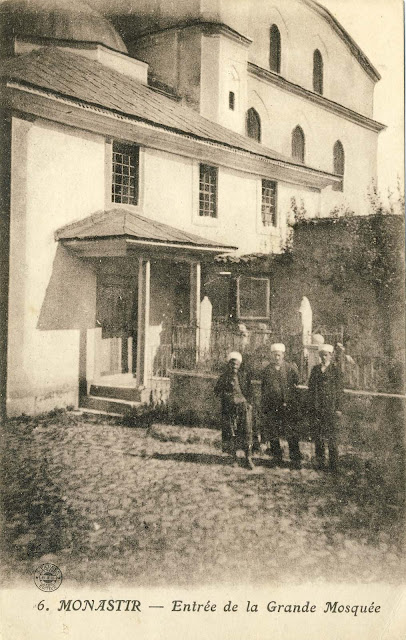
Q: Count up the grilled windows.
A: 3